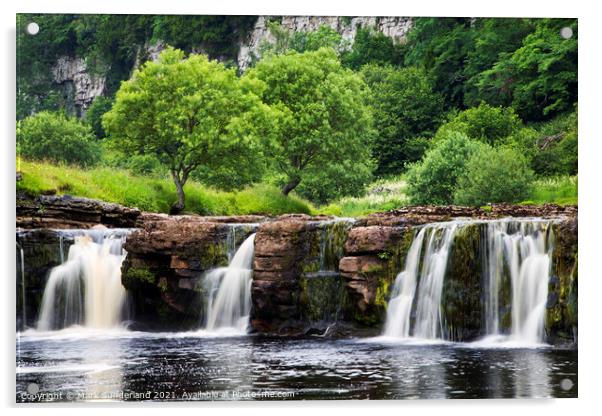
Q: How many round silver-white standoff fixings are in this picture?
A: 4